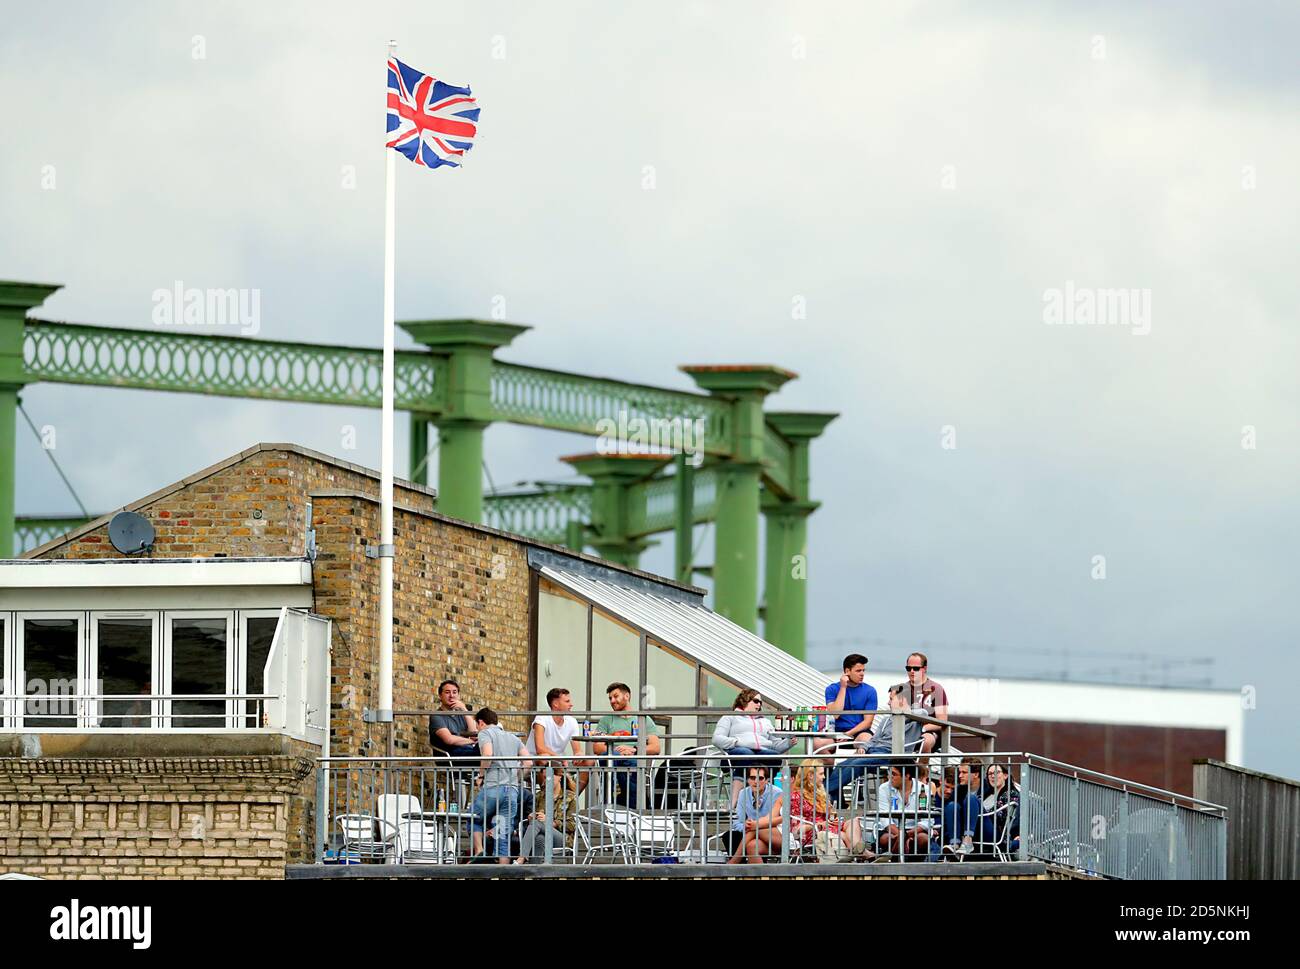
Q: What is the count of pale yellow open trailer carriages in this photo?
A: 0